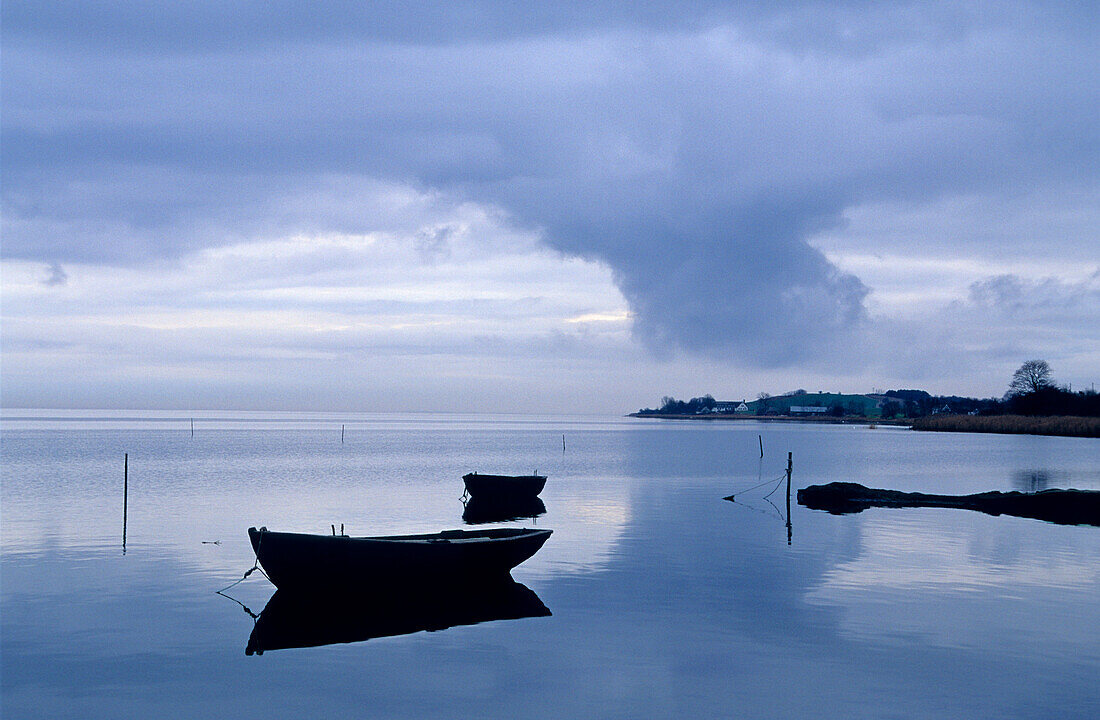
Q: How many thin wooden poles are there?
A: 6